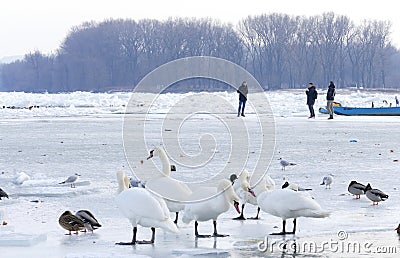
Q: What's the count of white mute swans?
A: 5